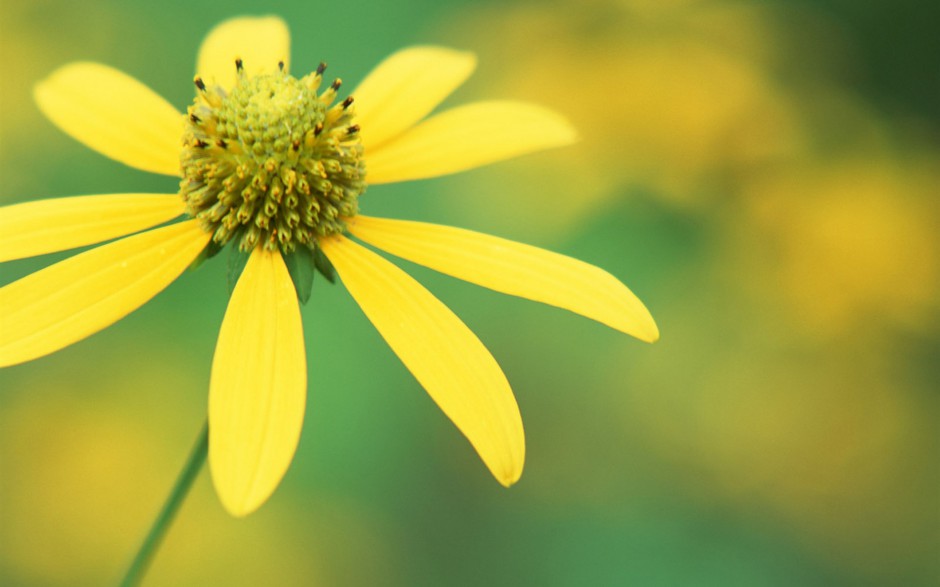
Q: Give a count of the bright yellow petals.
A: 9